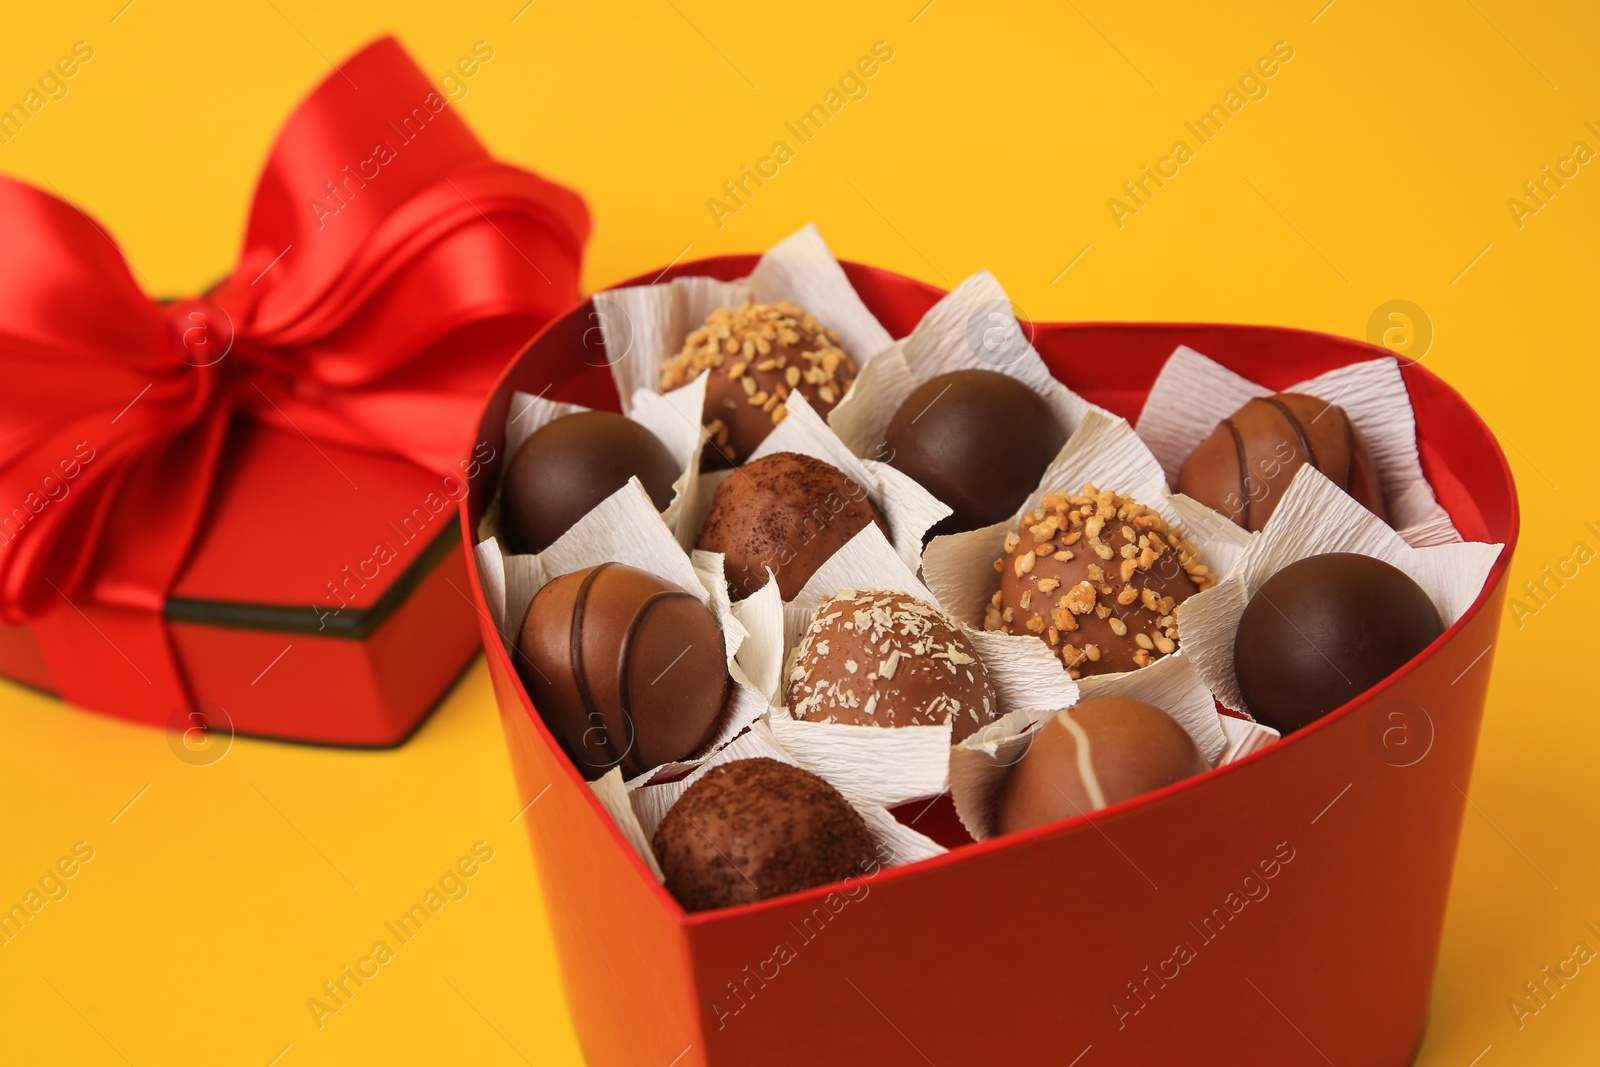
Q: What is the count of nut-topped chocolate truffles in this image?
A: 2